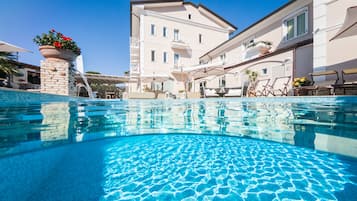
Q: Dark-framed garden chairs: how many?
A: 4